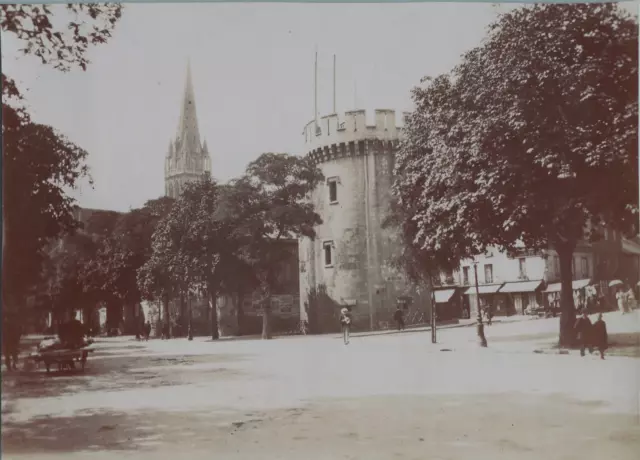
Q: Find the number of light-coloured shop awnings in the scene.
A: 4